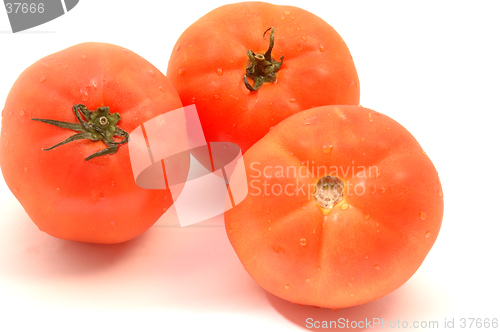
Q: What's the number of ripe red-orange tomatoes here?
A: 3